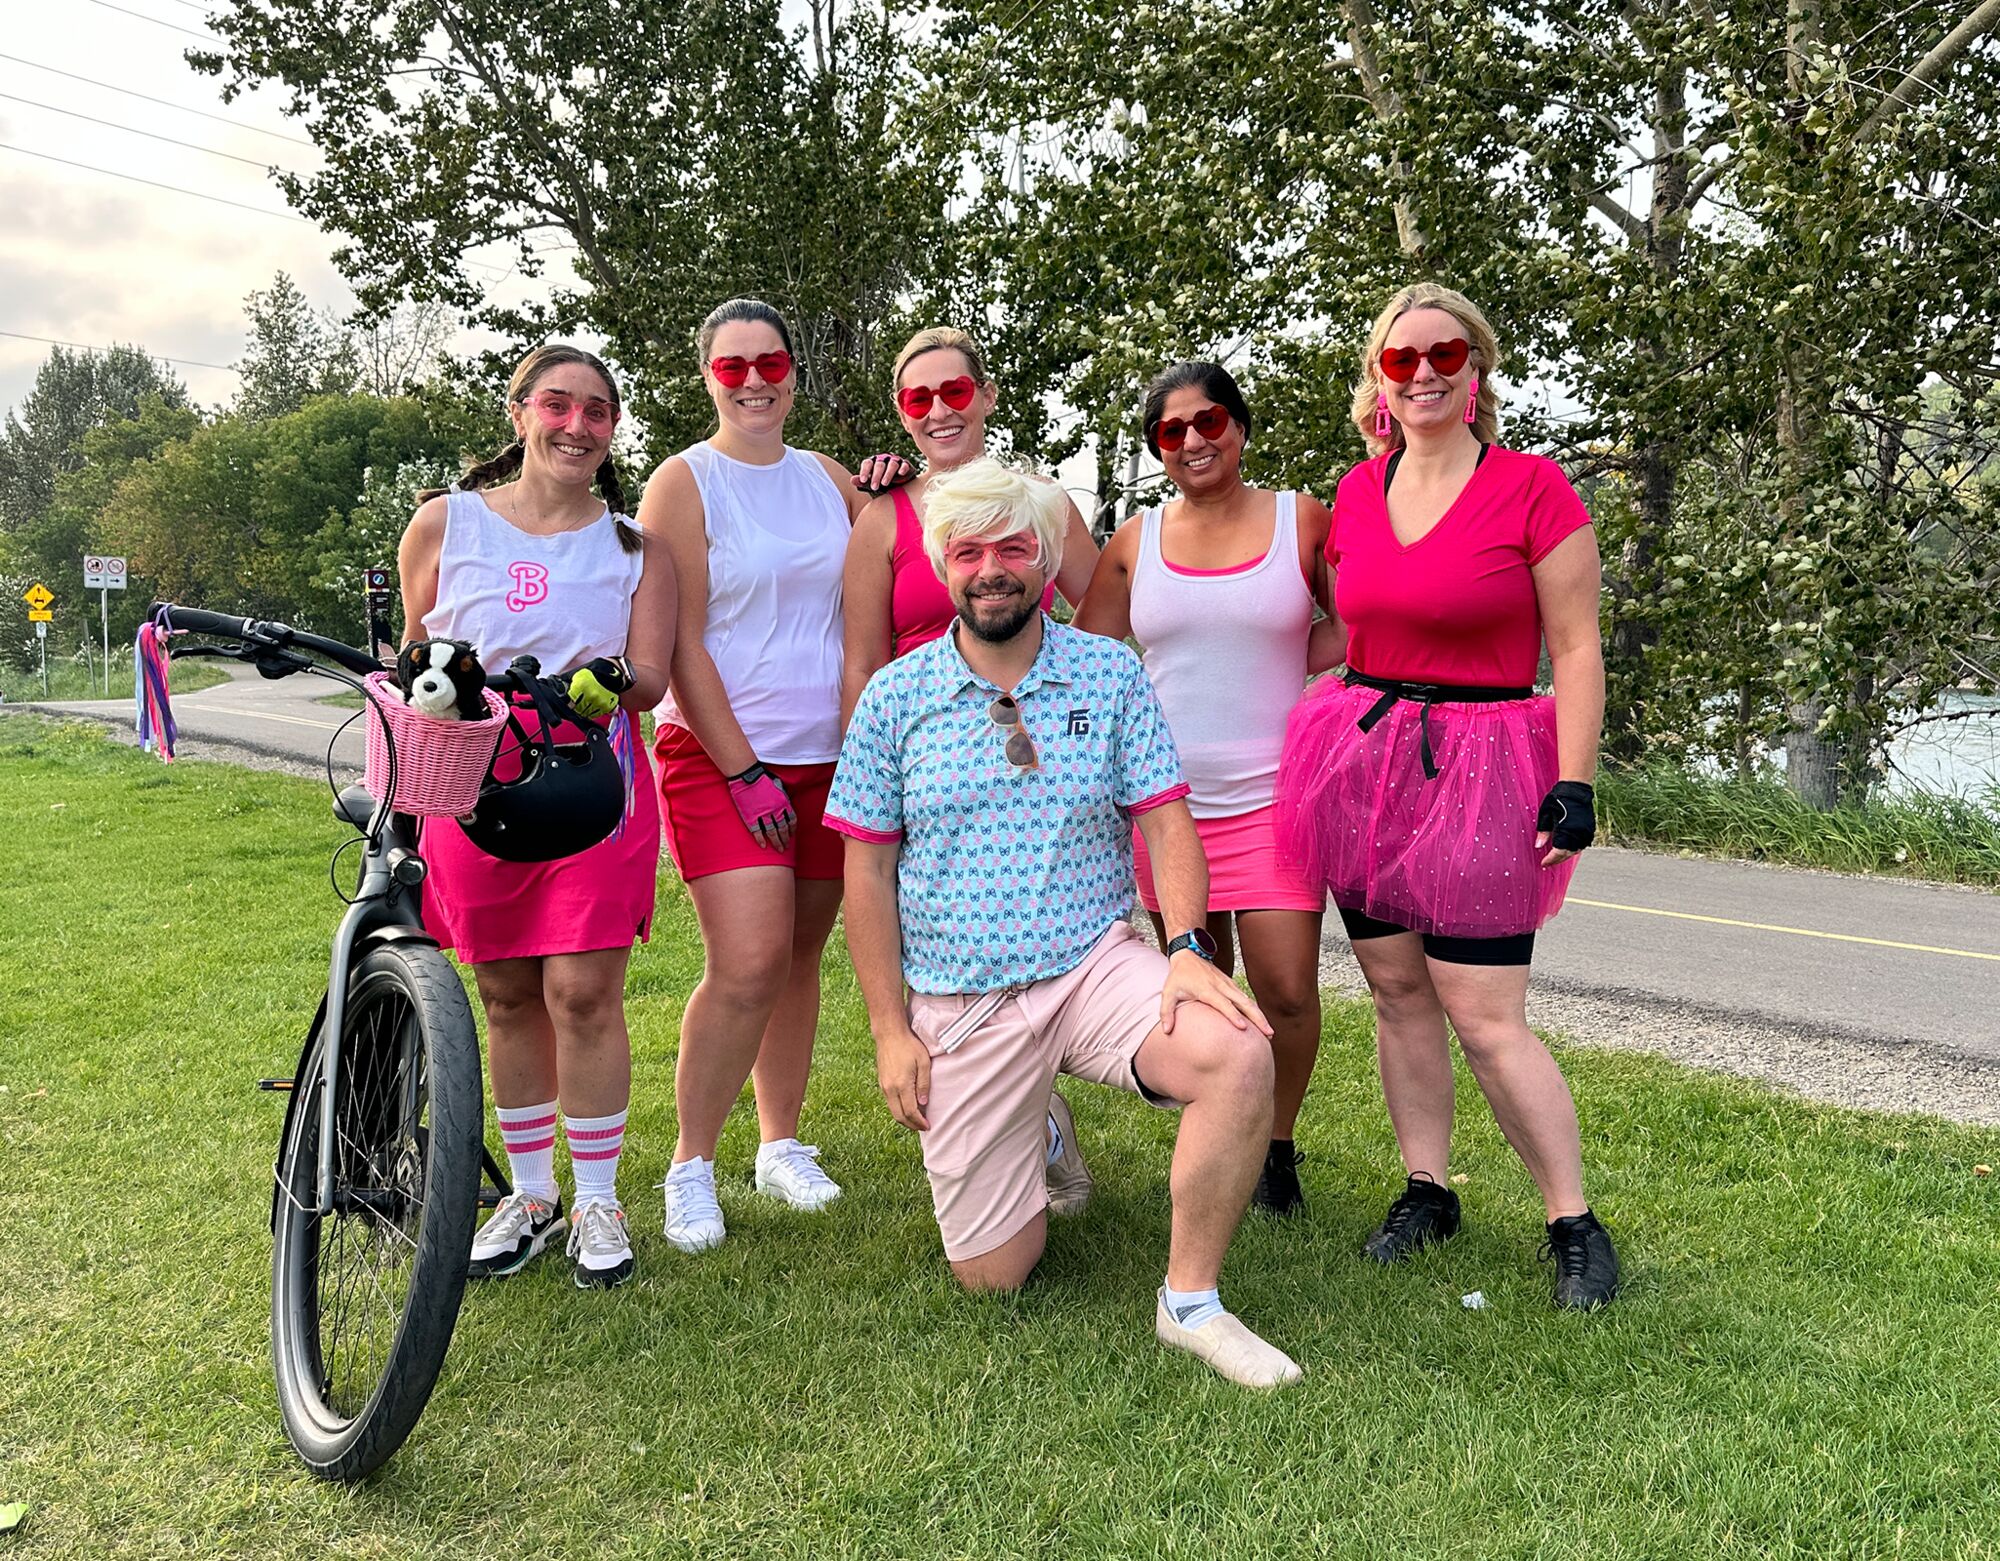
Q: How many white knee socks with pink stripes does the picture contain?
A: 2